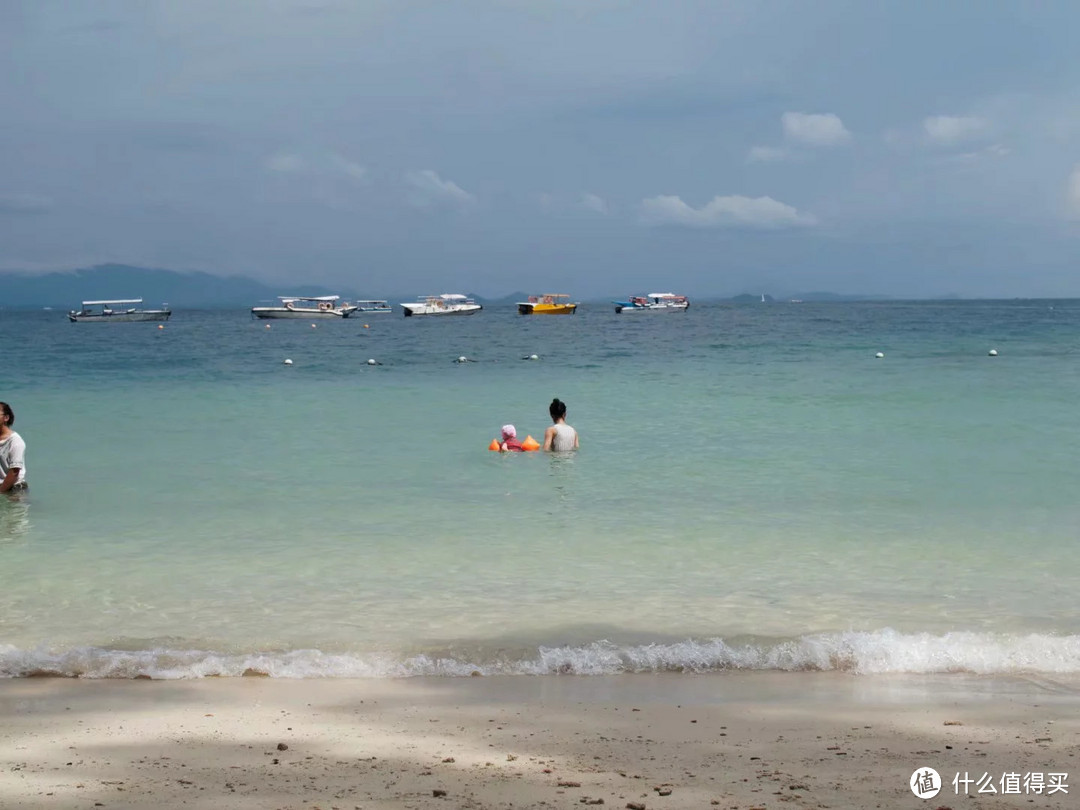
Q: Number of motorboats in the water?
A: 6